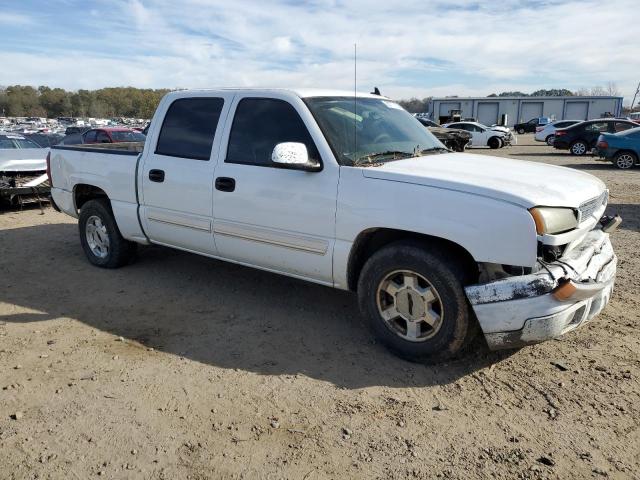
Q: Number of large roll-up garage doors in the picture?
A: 4